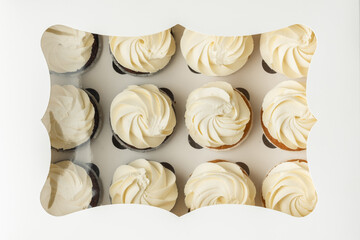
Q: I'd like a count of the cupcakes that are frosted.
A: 12